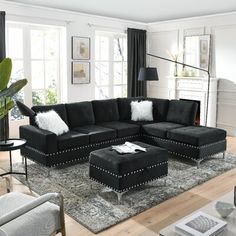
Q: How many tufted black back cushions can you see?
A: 6